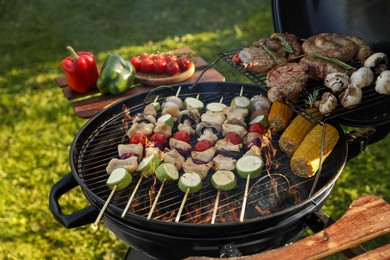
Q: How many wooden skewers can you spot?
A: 6